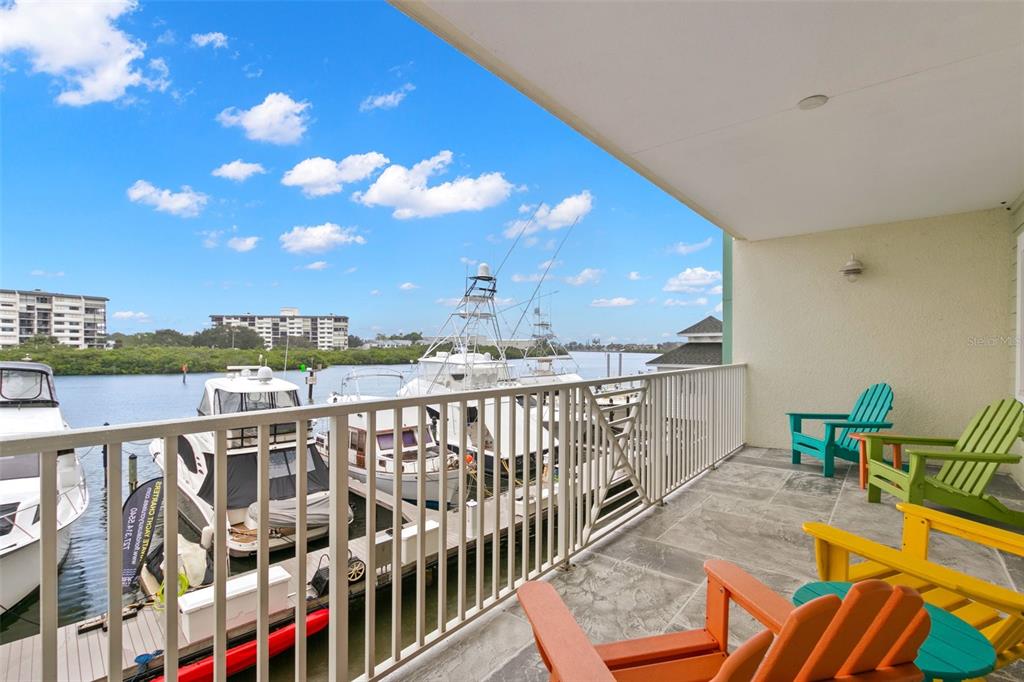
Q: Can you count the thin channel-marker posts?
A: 2